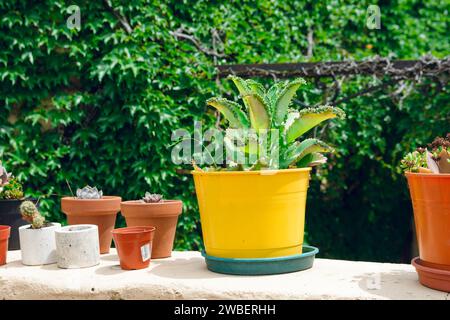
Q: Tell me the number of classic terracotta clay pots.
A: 2